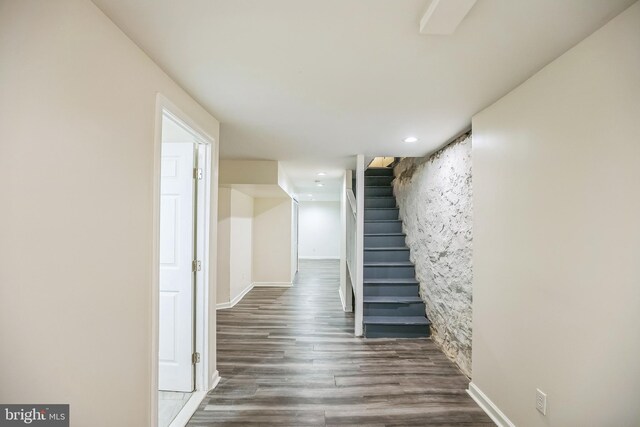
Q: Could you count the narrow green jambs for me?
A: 0